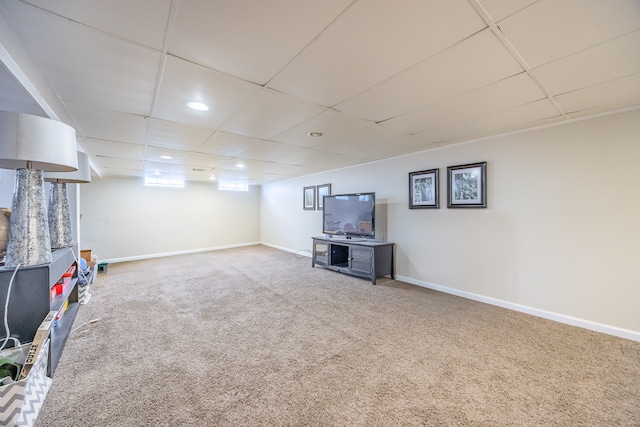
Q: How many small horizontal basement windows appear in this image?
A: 2